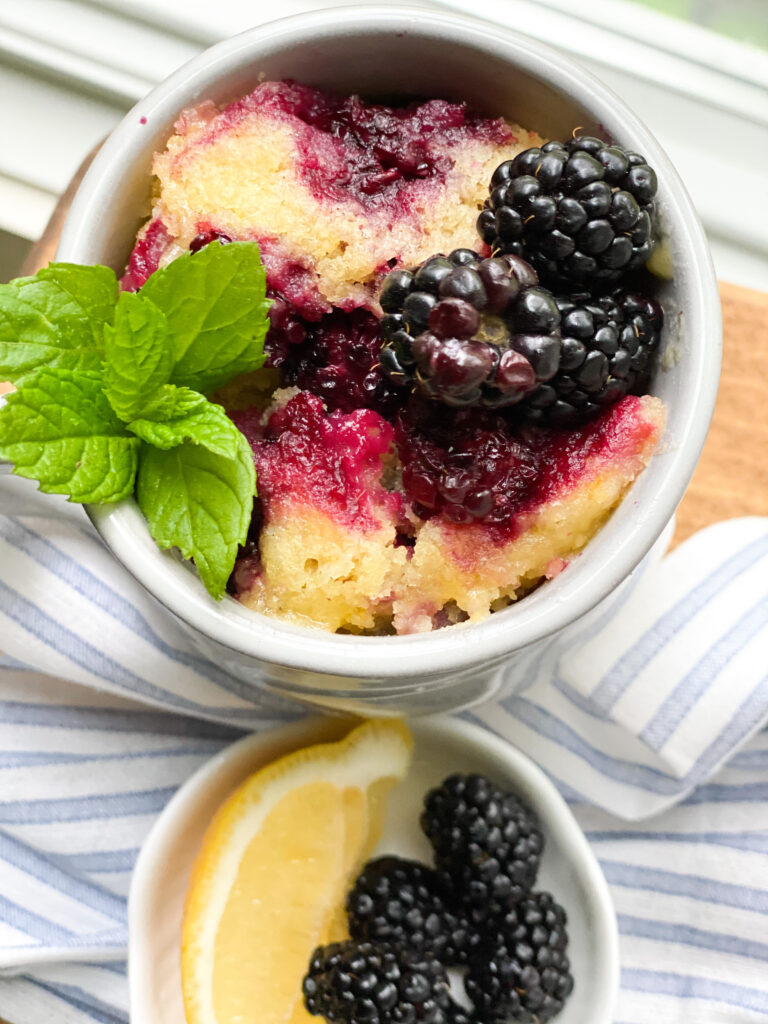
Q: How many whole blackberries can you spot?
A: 7